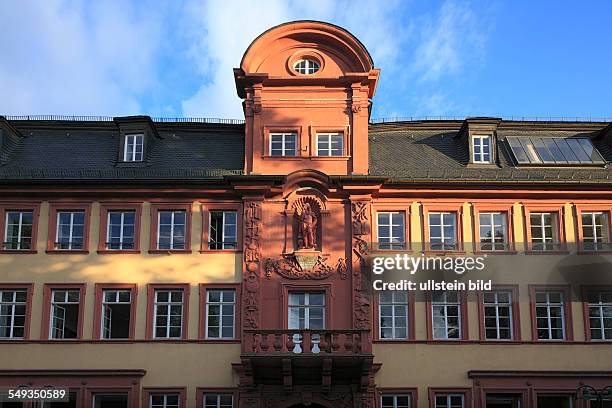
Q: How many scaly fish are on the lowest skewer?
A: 0